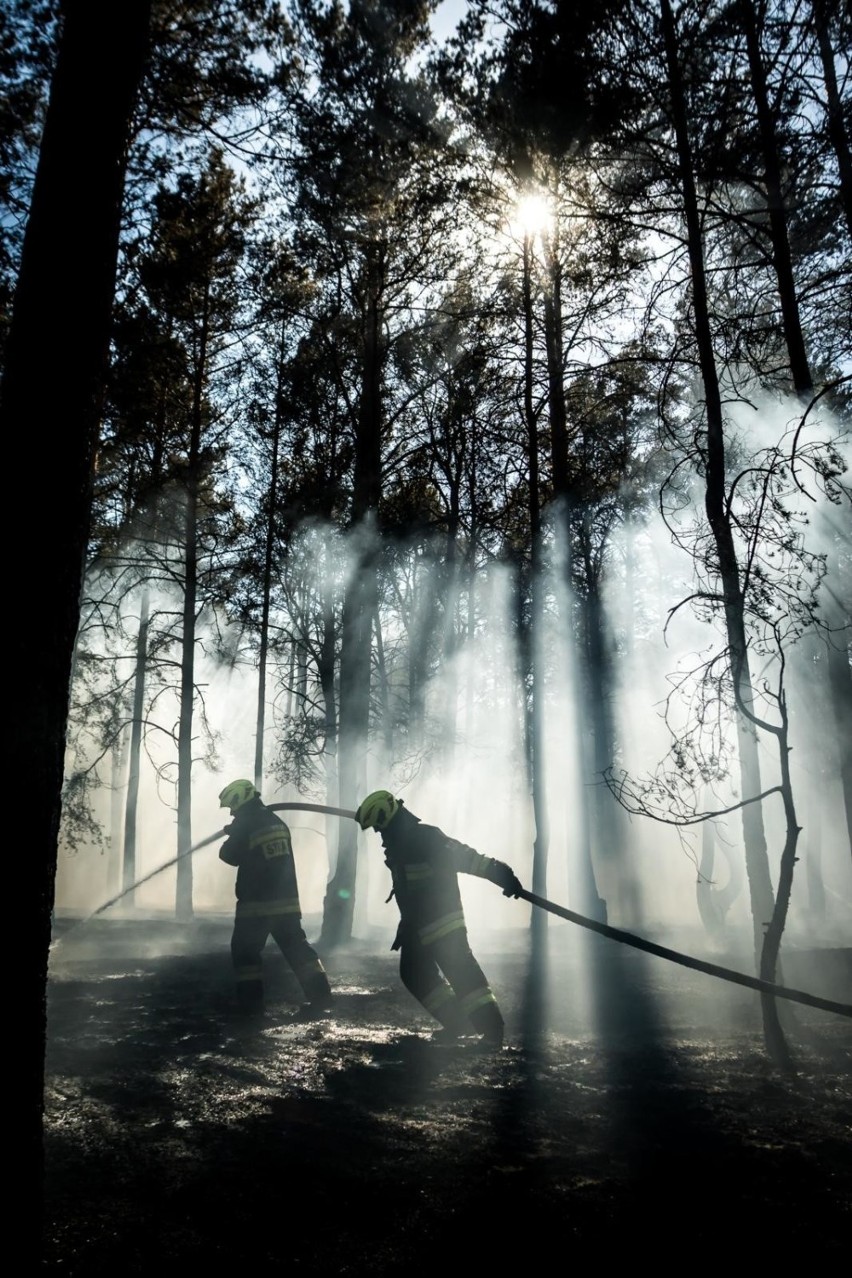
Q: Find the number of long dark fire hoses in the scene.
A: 1